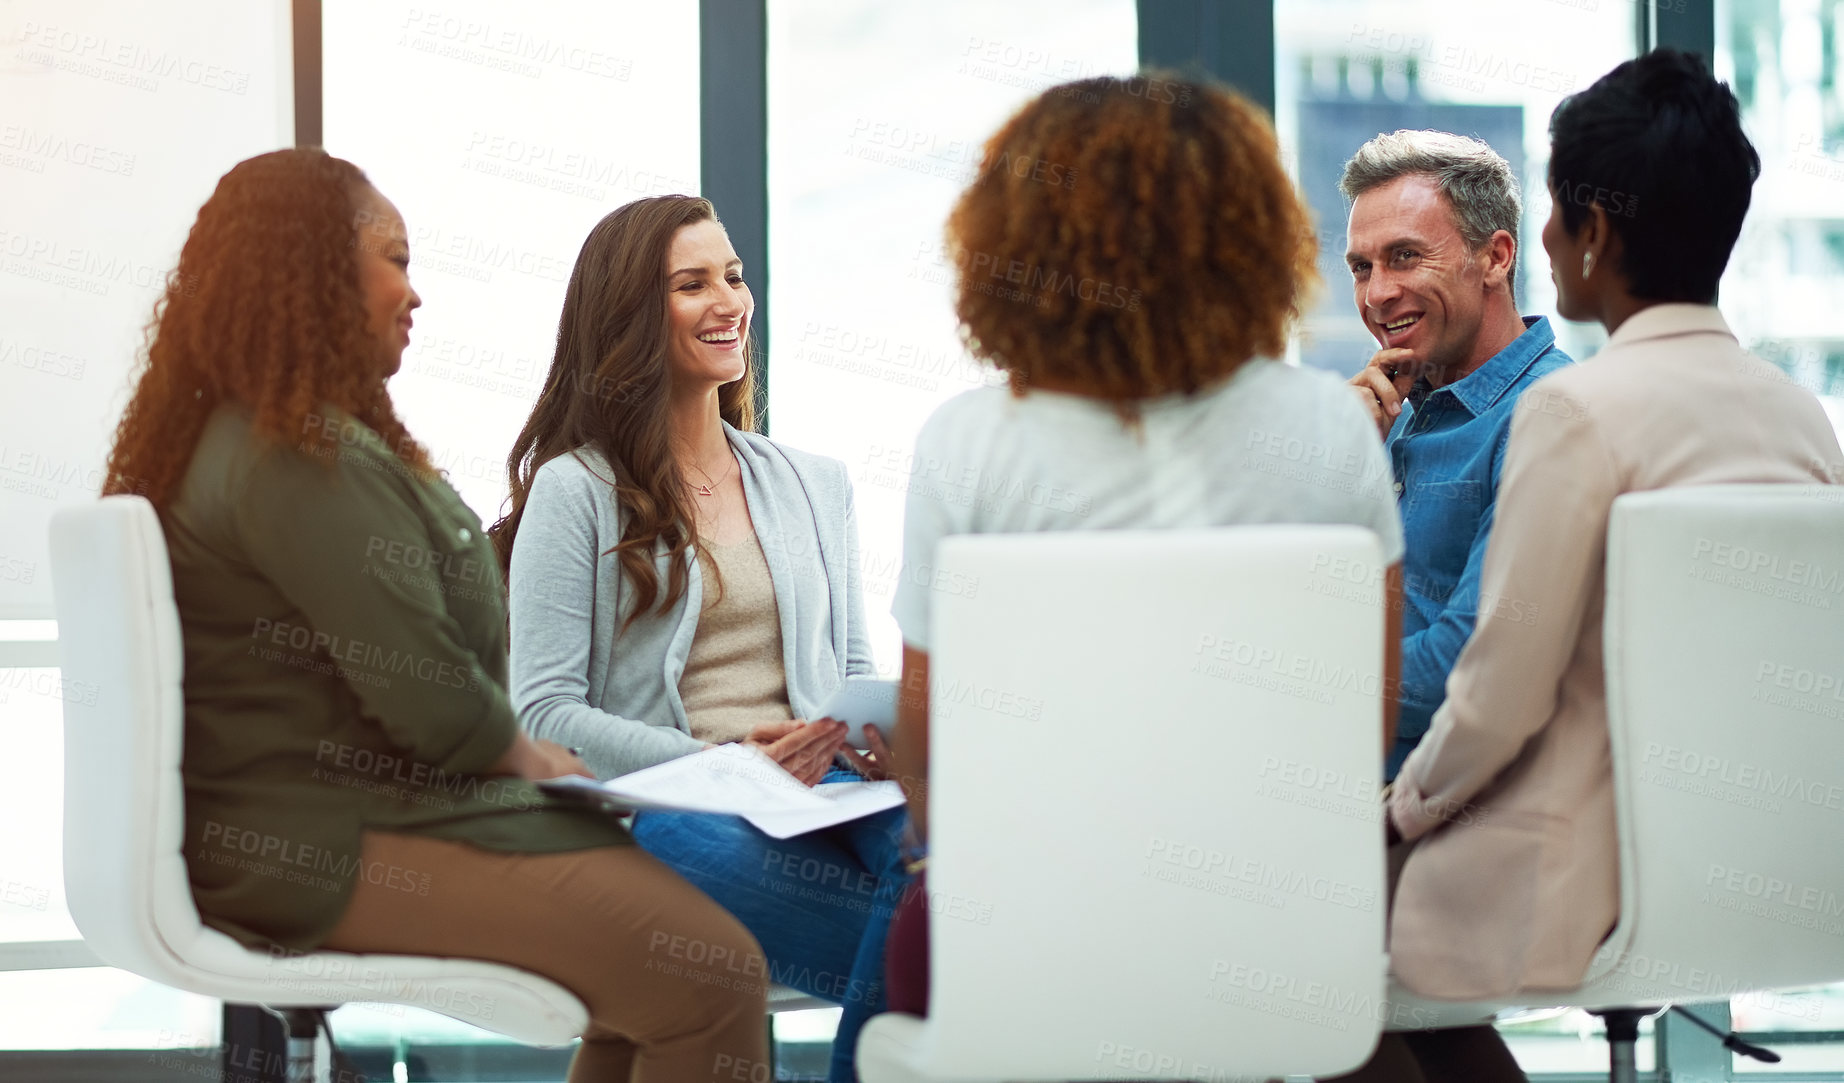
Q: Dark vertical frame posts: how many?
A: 4